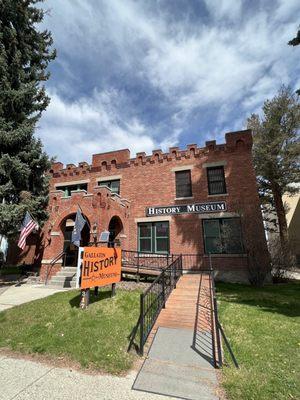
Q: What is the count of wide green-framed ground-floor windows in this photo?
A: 2